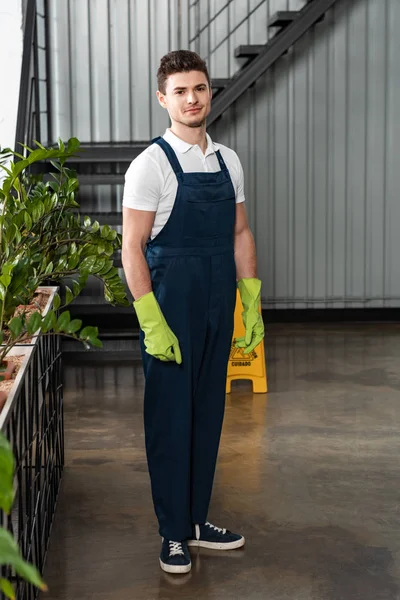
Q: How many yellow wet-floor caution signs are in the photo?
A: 1